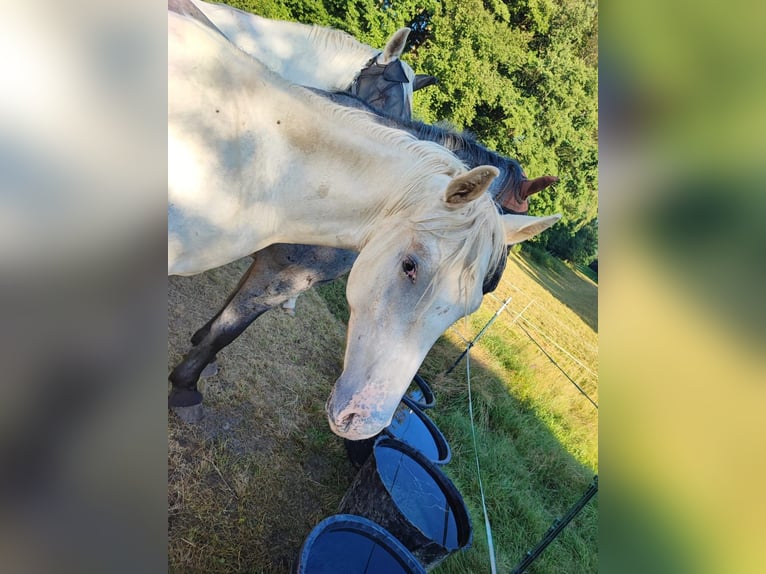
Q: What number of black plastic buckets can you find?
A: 4